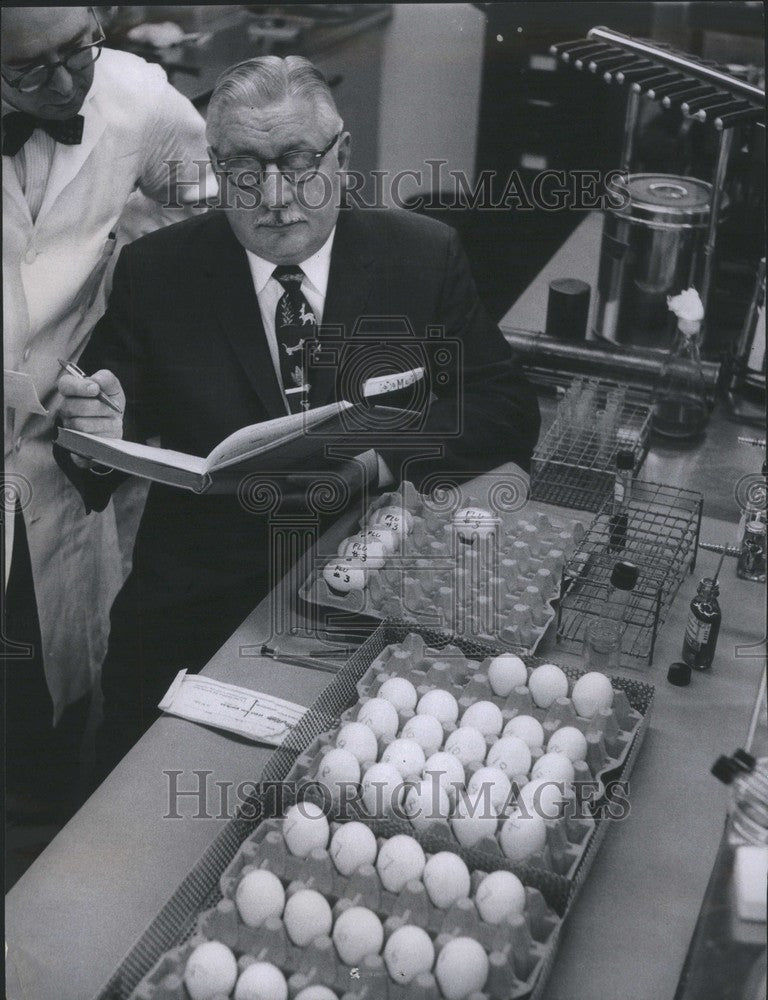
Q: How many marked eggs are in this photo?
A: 5